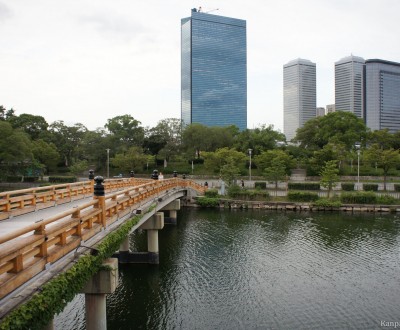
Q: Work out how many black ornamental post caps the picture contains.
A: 7